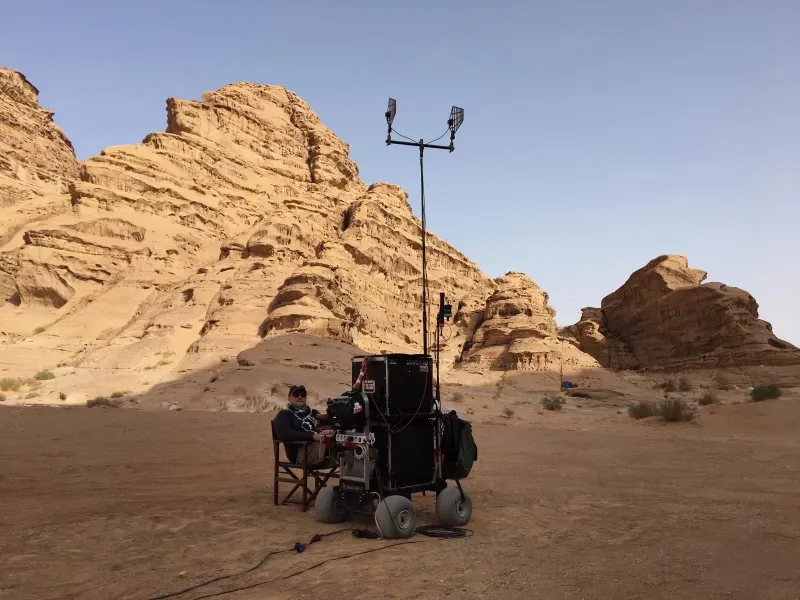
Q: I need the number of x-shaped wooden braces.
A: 2